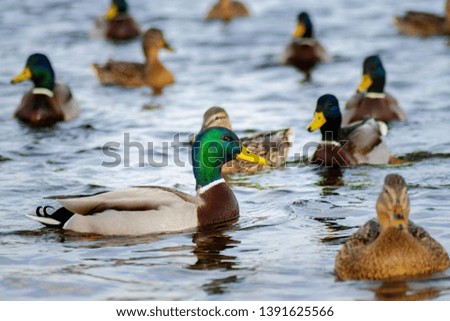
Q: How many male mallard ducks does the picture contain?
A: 6